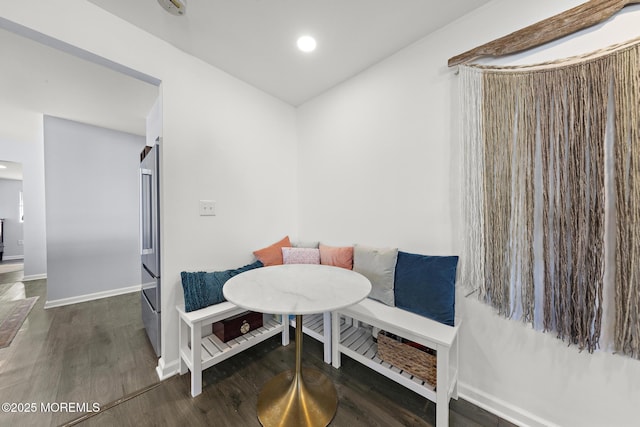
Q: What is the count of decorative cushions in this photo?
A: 7